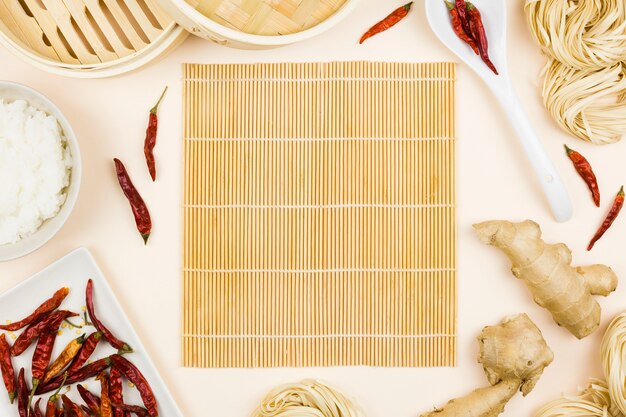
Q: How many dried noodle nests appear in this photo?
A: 5